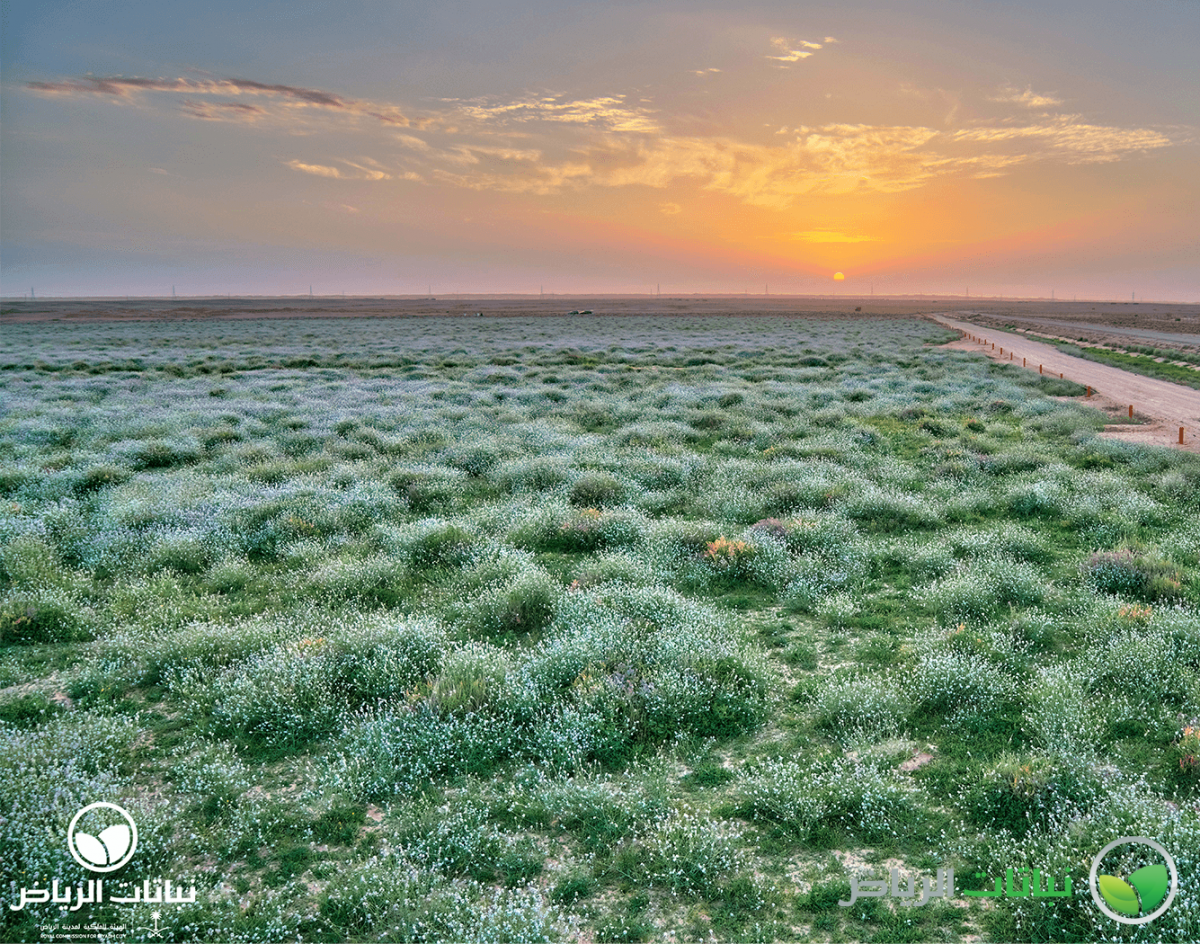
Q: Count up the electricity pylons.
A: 11